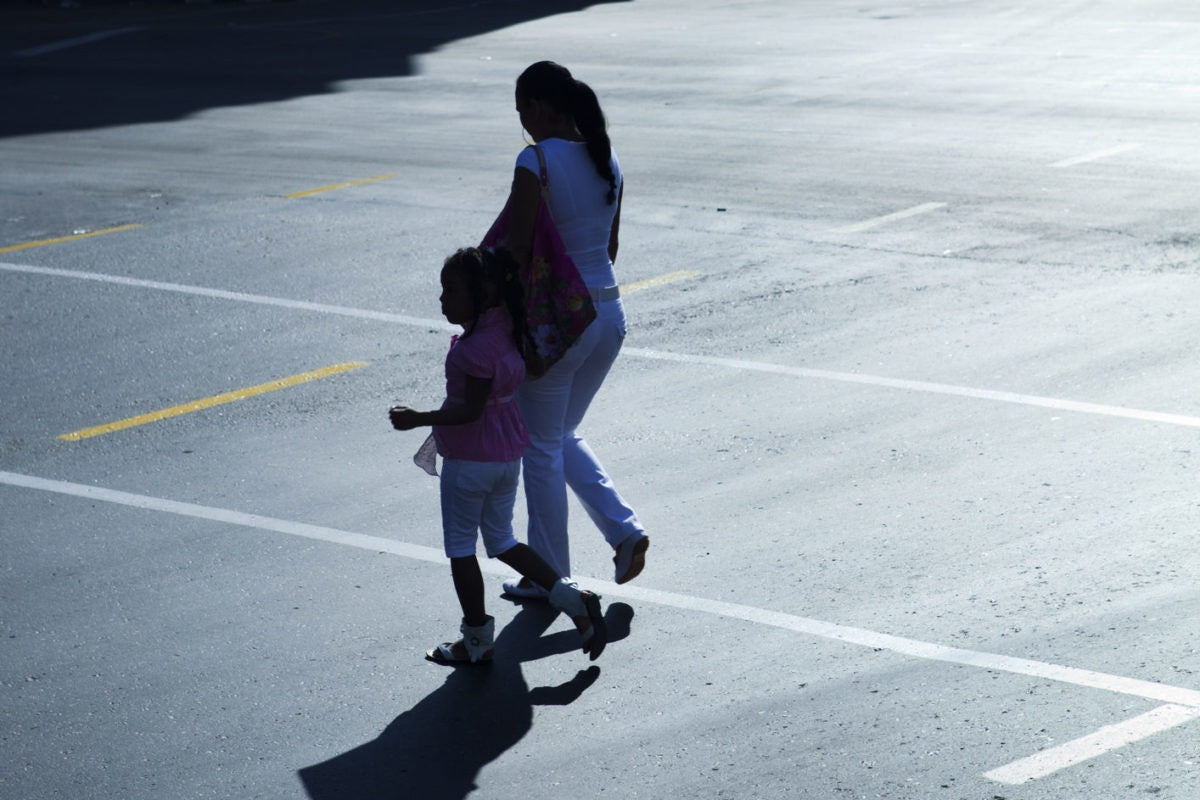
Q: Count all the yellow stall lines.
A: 4